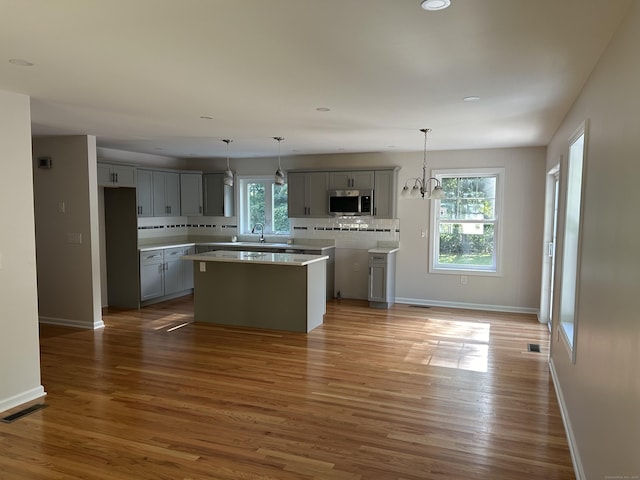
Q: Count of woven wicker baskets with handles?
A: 0